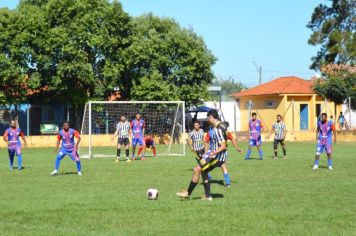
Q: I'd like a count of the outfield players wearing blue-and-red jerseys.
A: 6